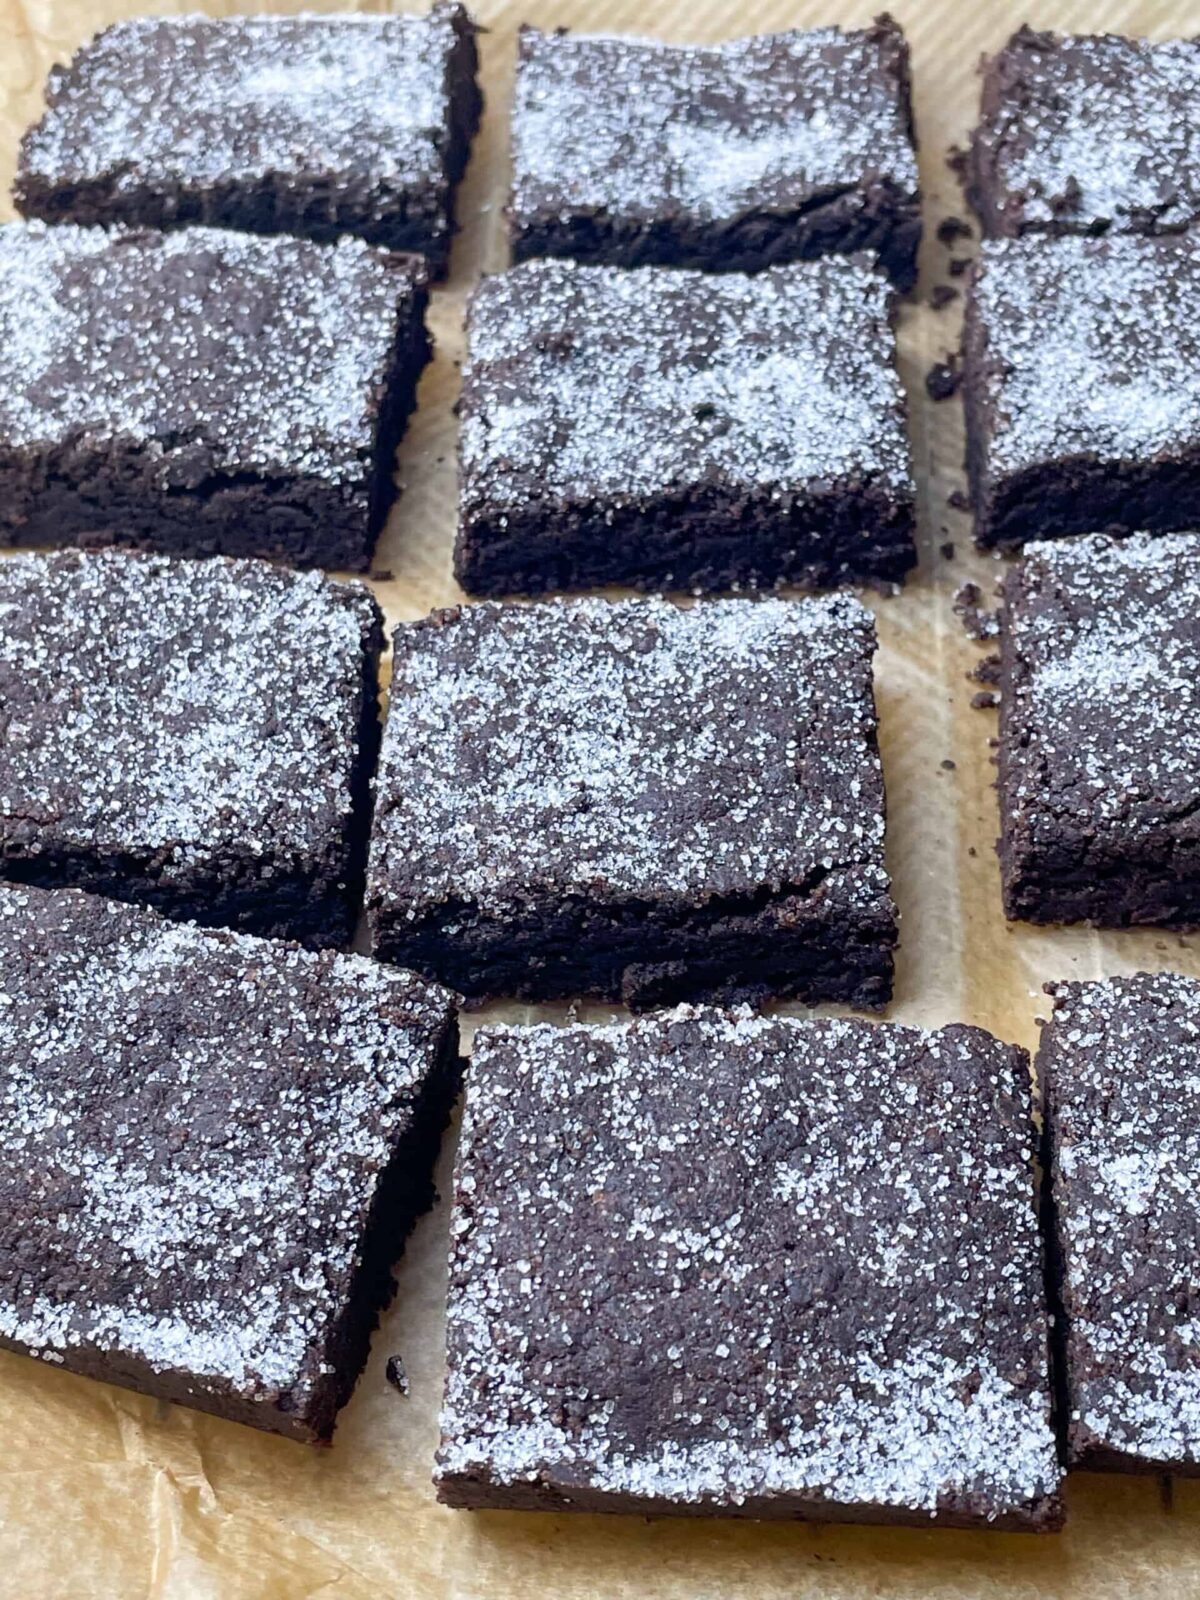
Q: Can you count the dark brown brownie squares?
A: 12